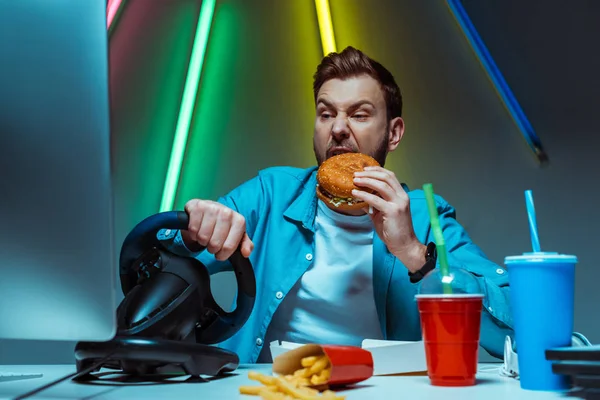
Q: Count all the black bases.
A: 1